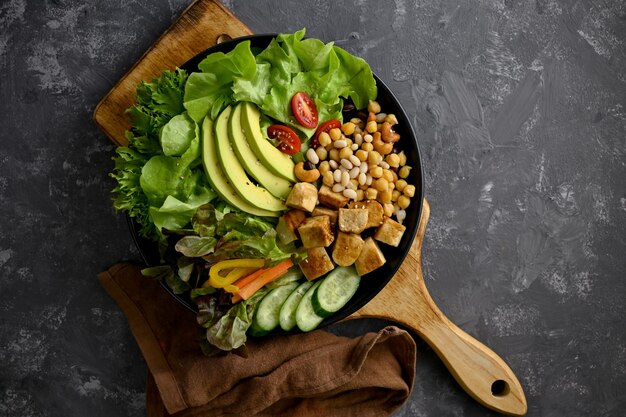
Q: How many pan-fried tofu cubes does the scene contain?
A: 11